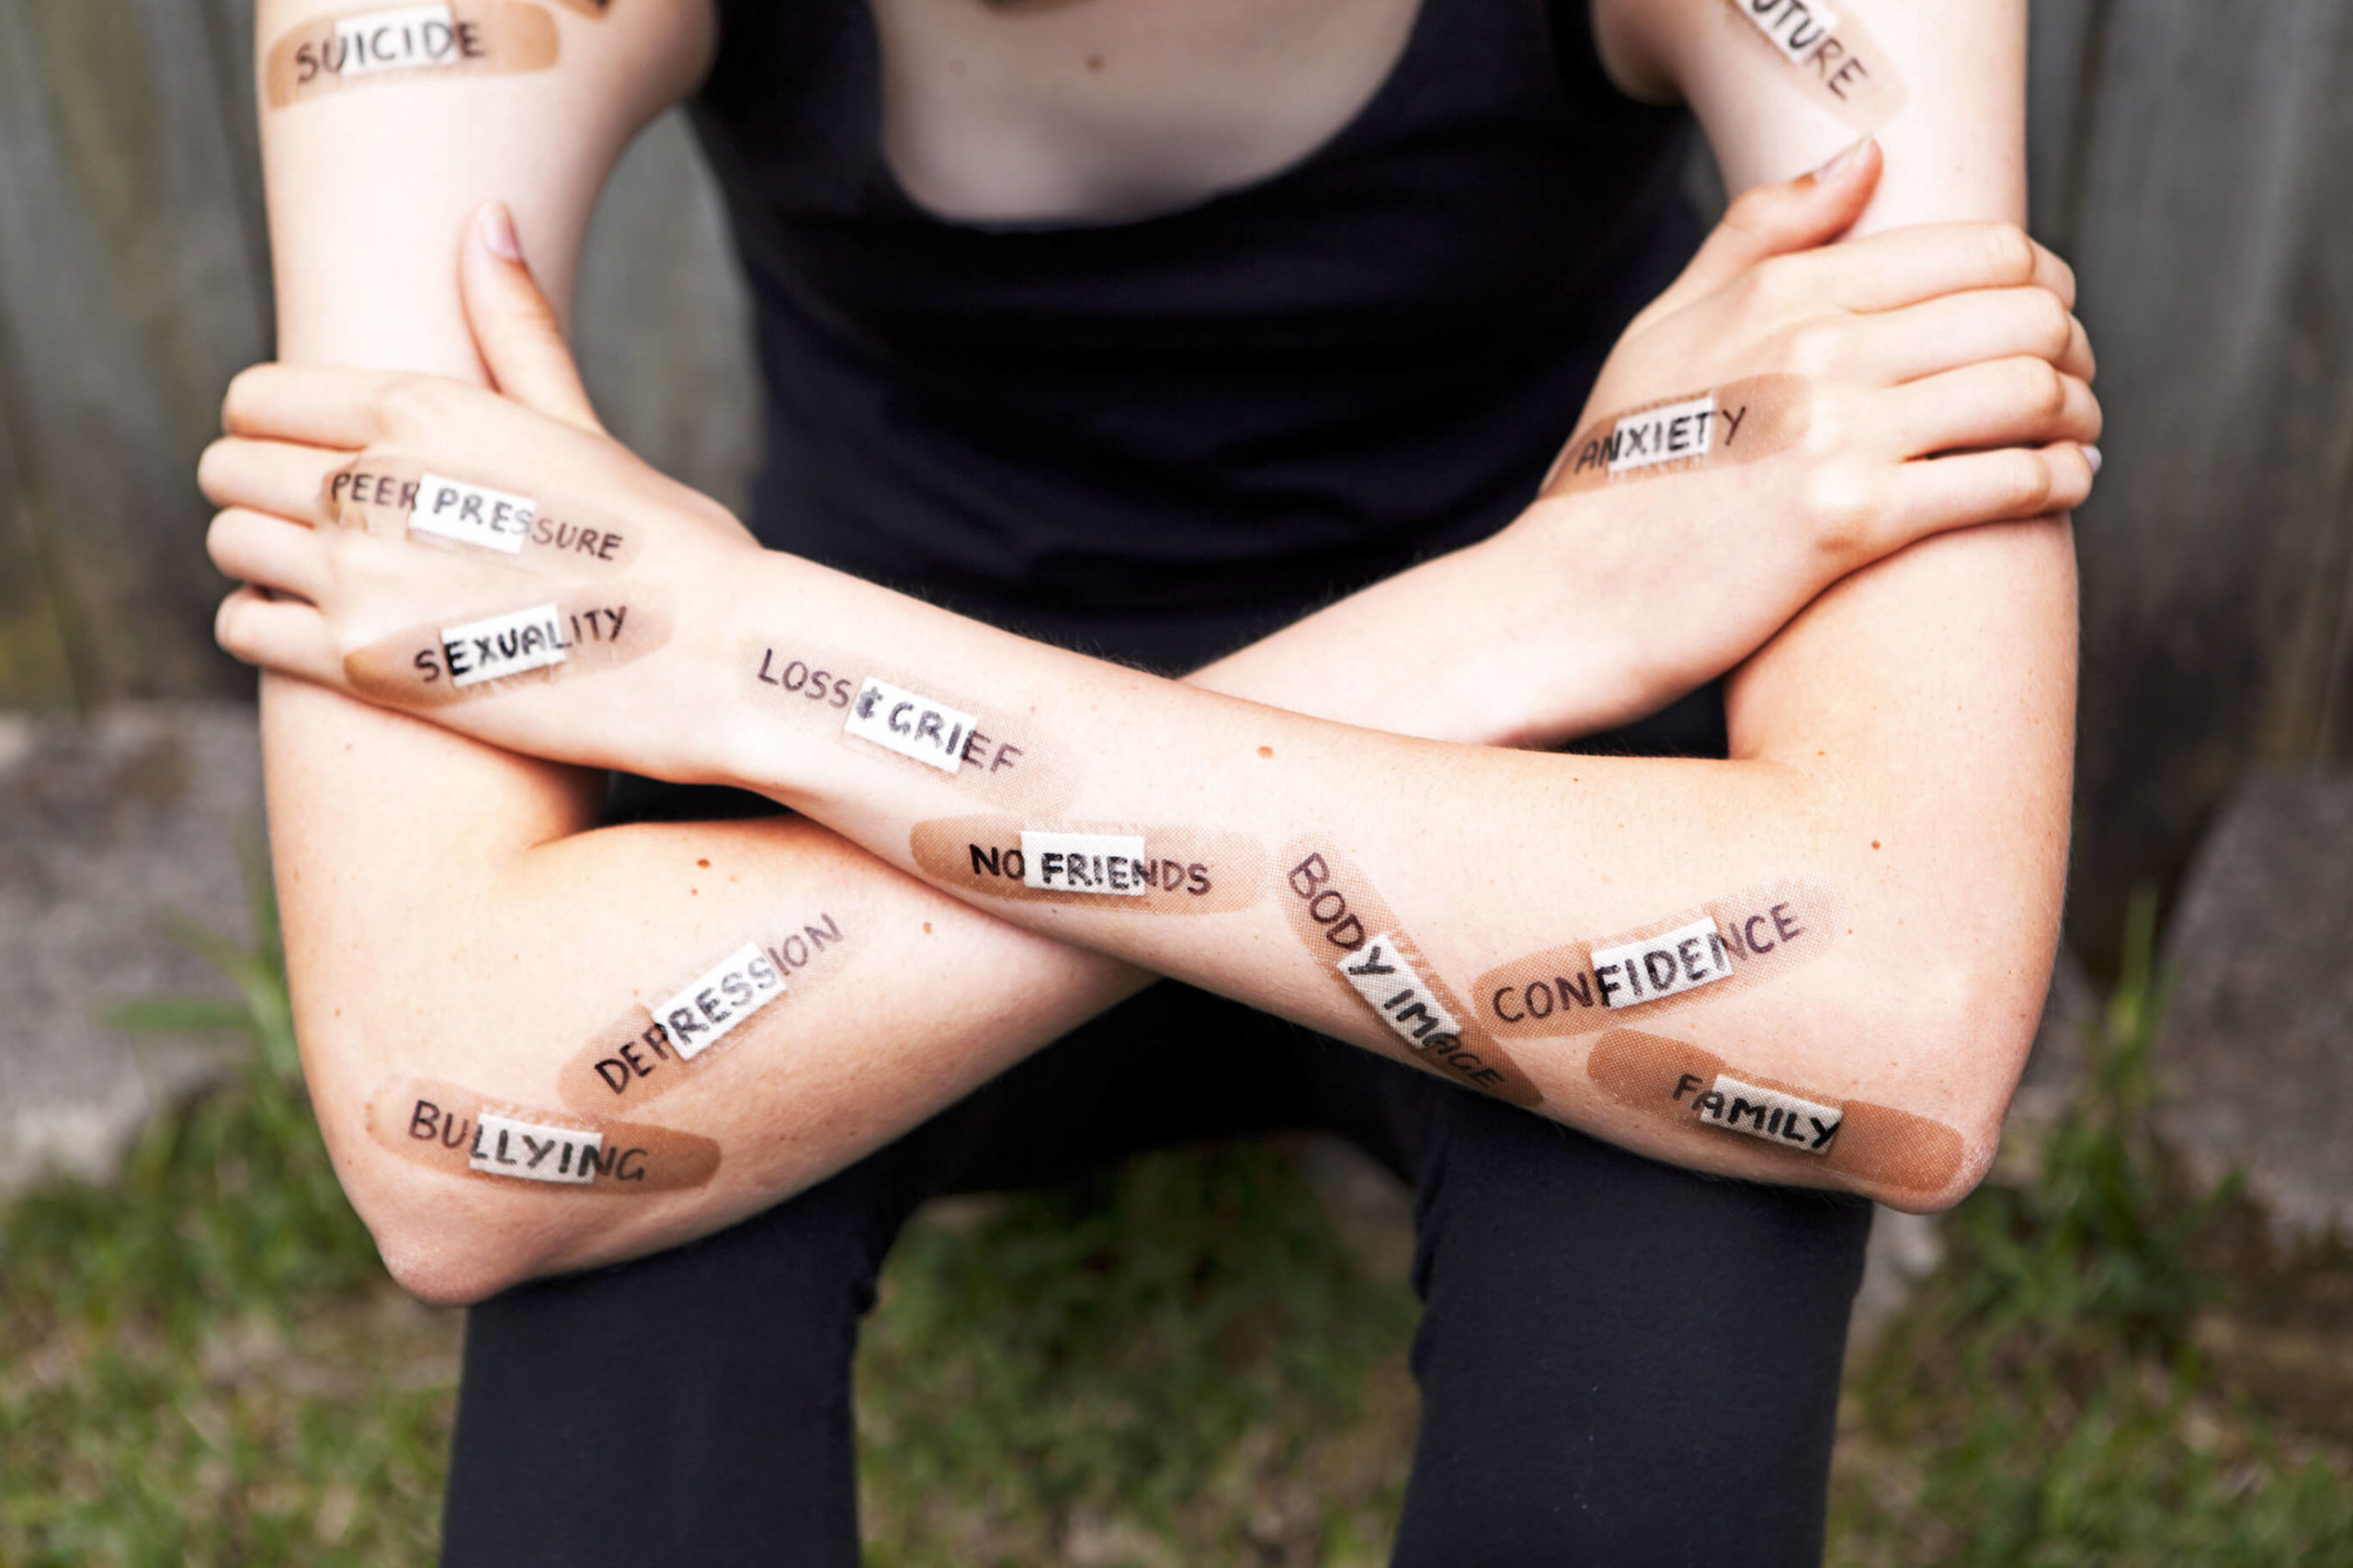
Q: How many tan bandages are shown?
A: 13